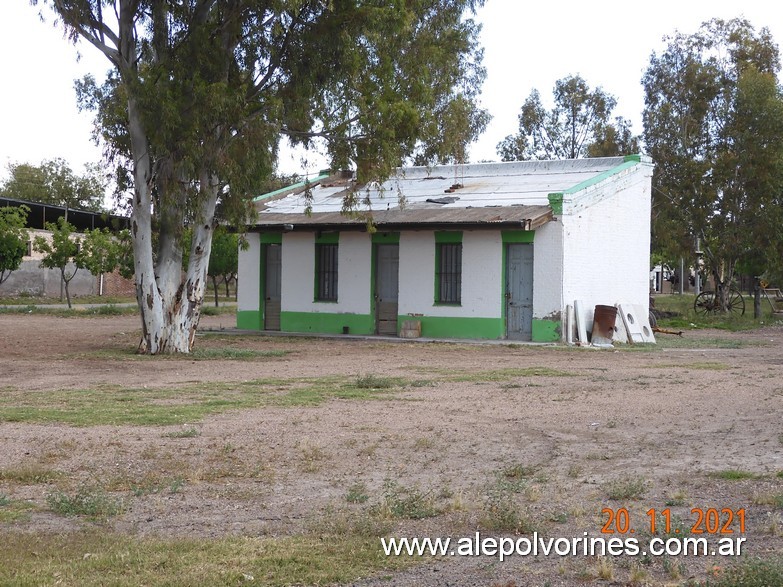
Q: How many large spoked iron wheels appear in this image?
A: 2